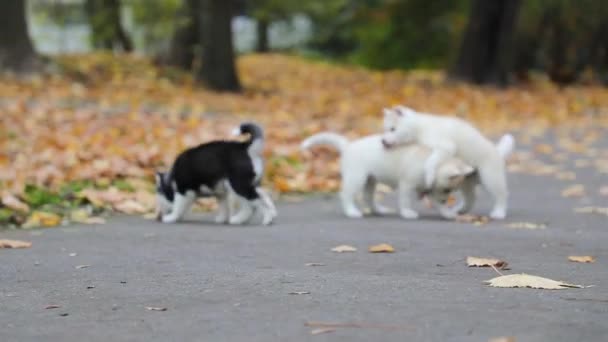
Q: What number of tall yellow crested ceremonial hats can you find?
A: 0